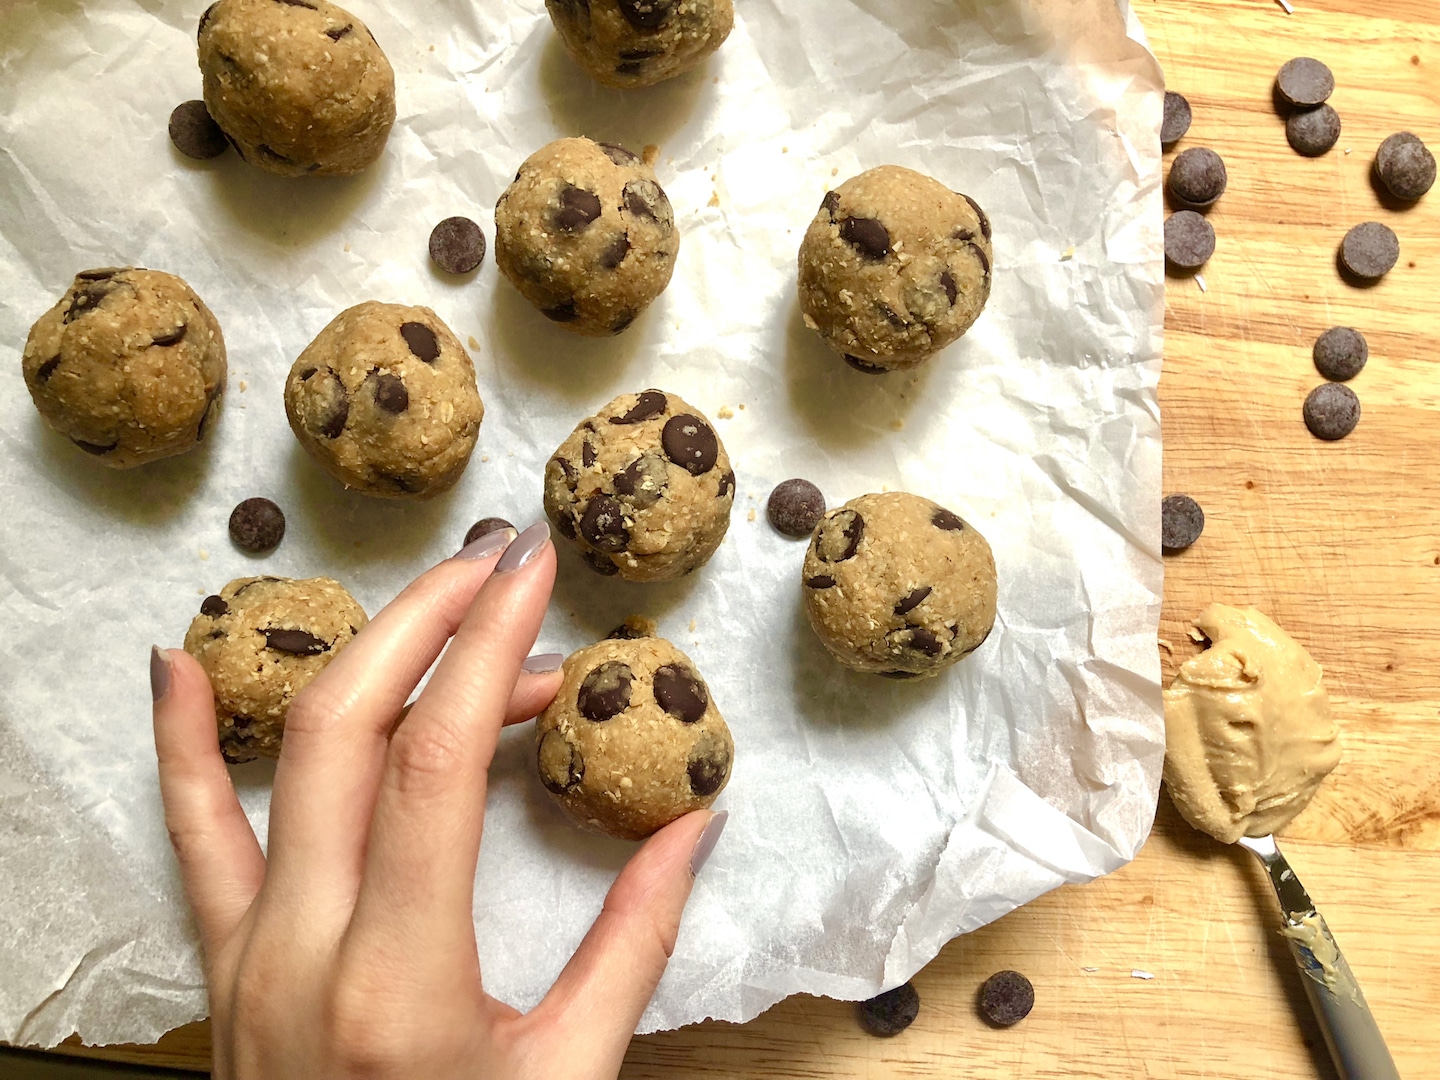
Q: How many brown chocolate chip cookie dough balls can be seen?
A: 10